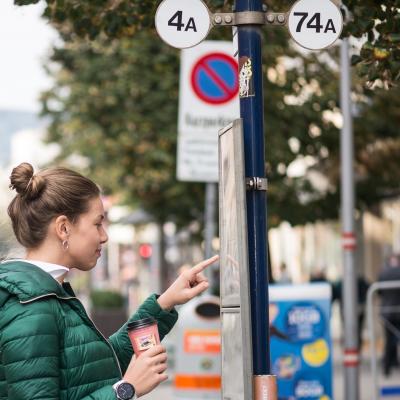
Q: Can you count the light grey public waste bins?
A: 1